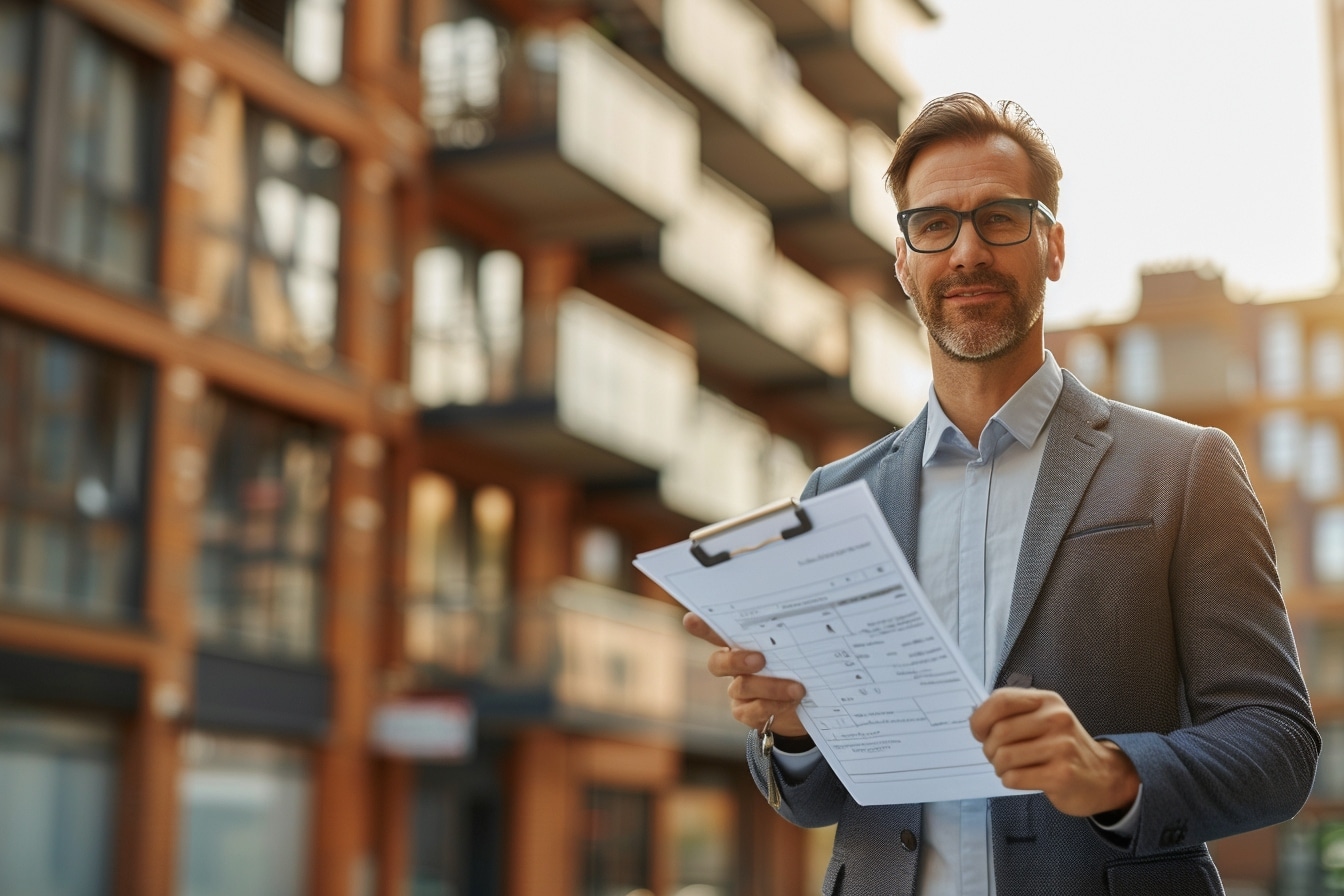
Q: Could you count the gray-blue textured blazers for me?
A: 1